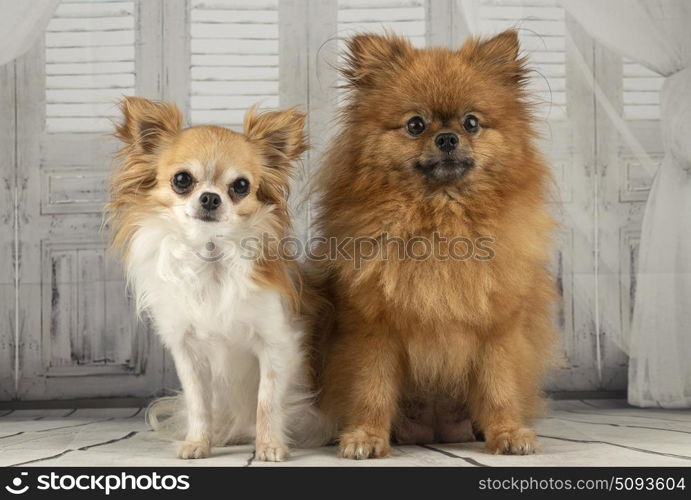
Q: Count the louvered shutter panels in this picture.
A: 5